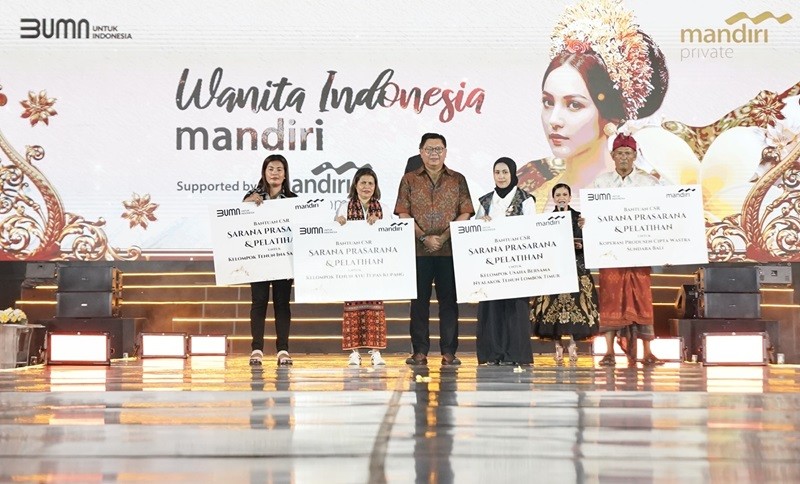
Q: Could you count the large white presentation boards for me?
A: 4